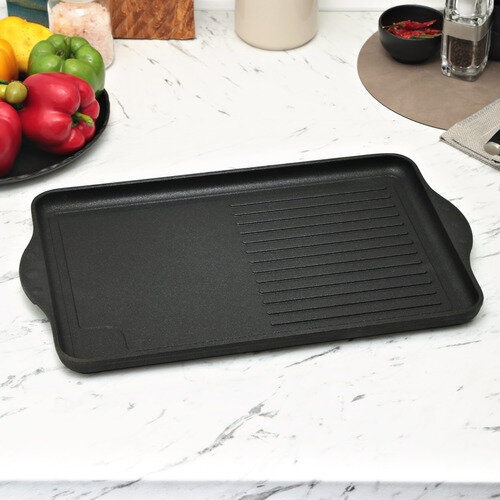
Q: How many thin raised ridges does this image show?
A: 13